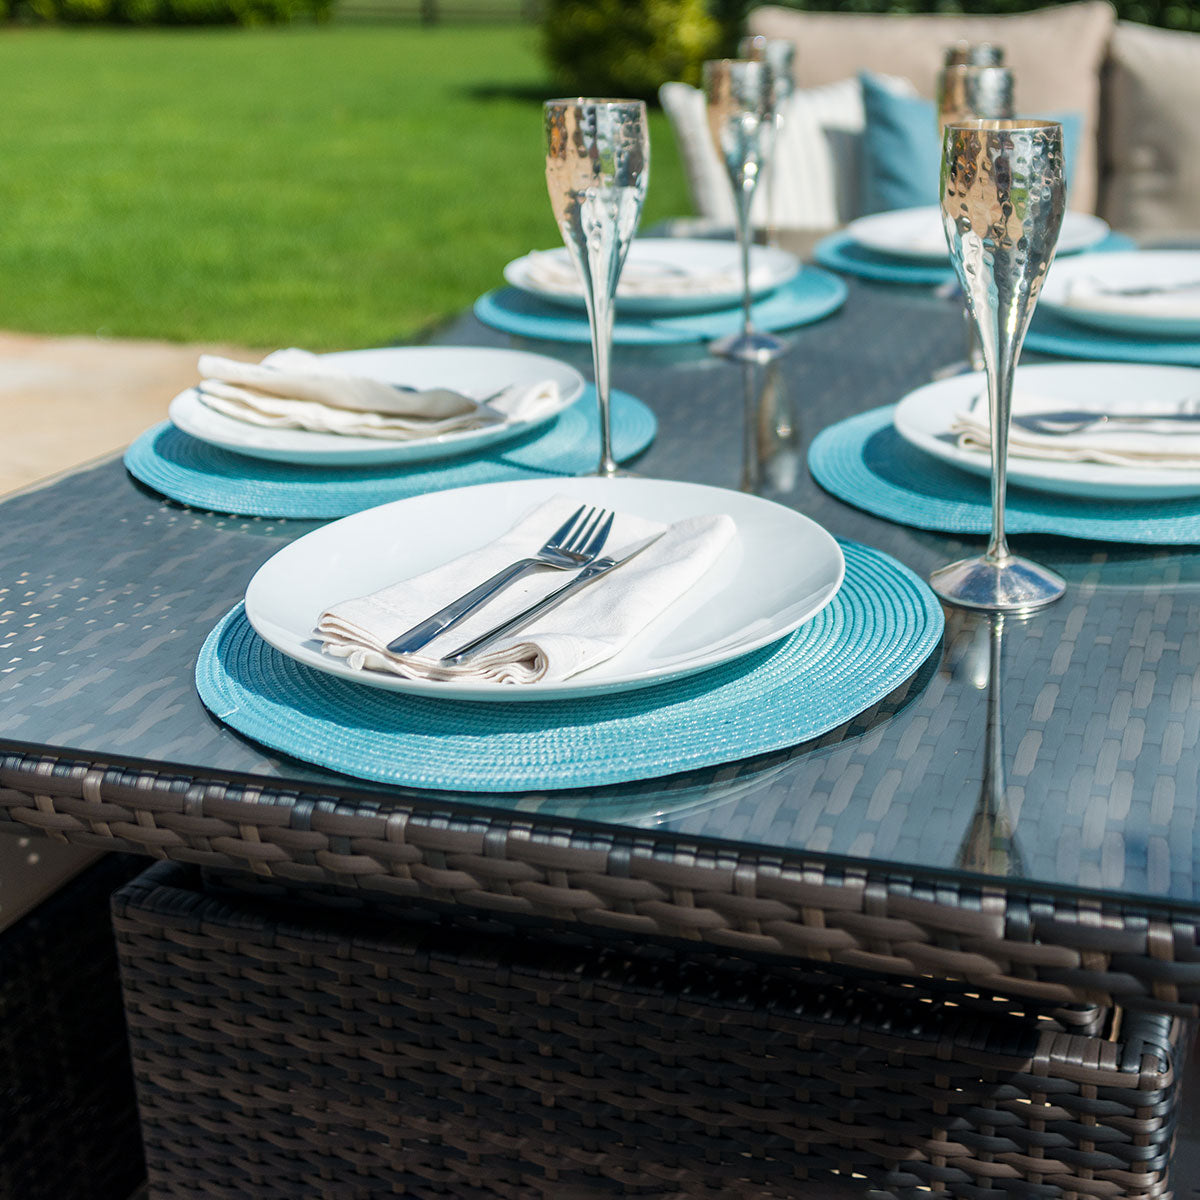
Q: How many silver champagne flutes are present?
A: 6